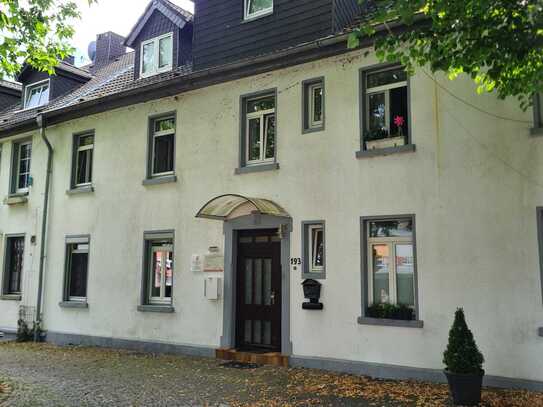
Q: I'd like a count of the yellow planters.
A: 0